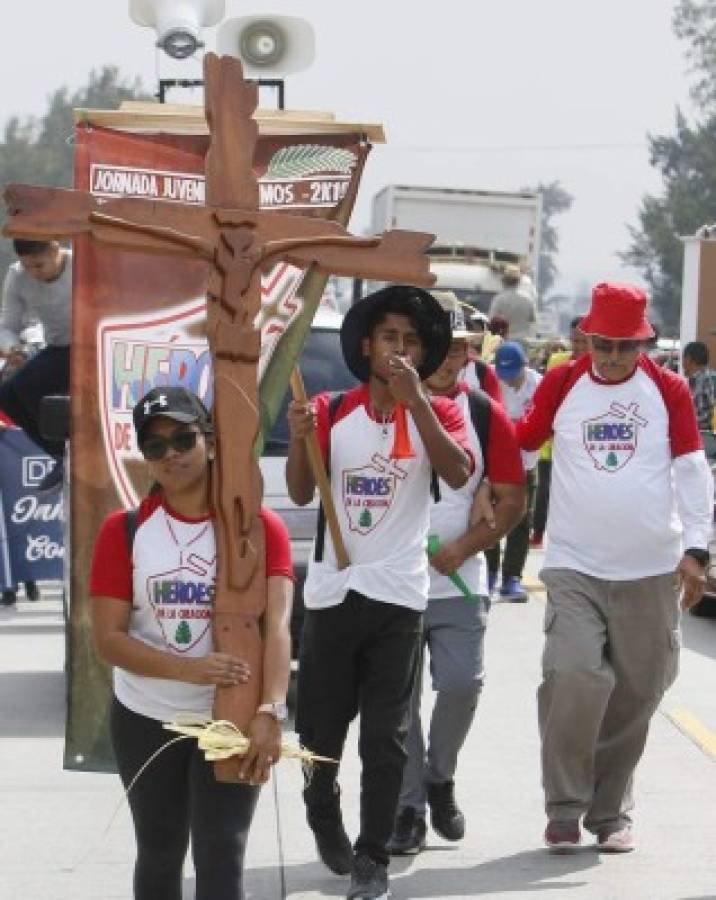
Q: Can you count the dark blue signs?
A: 1